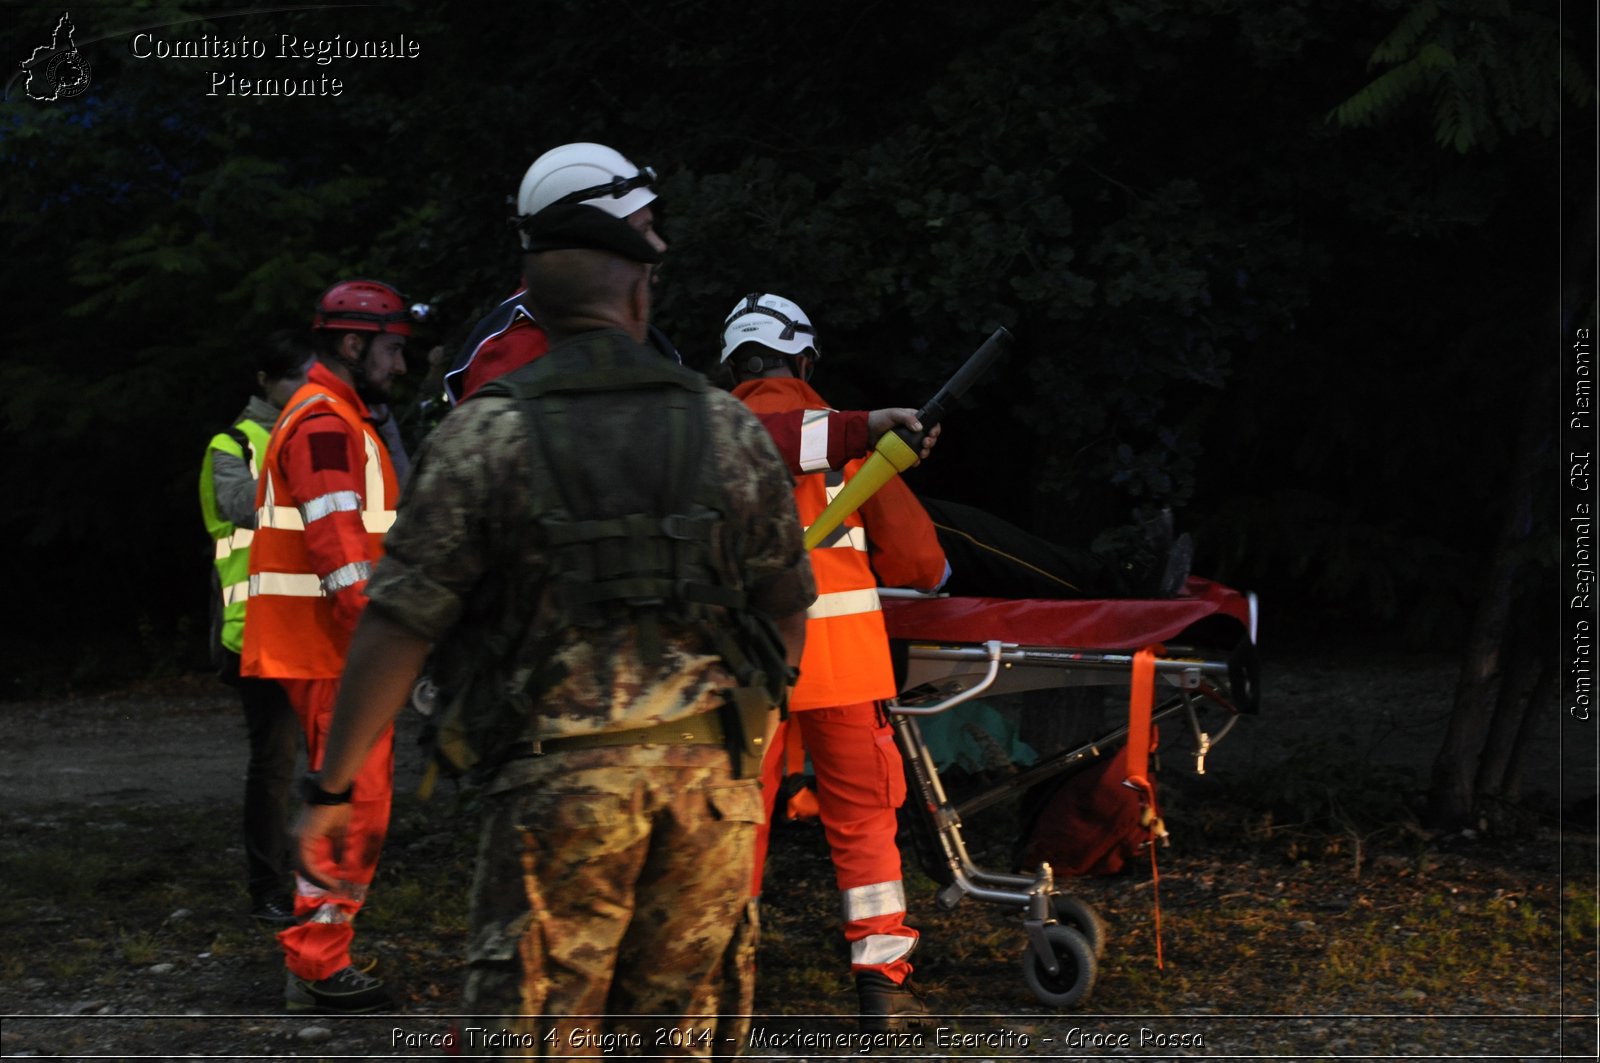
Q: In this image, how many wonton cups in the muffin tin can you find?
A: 0